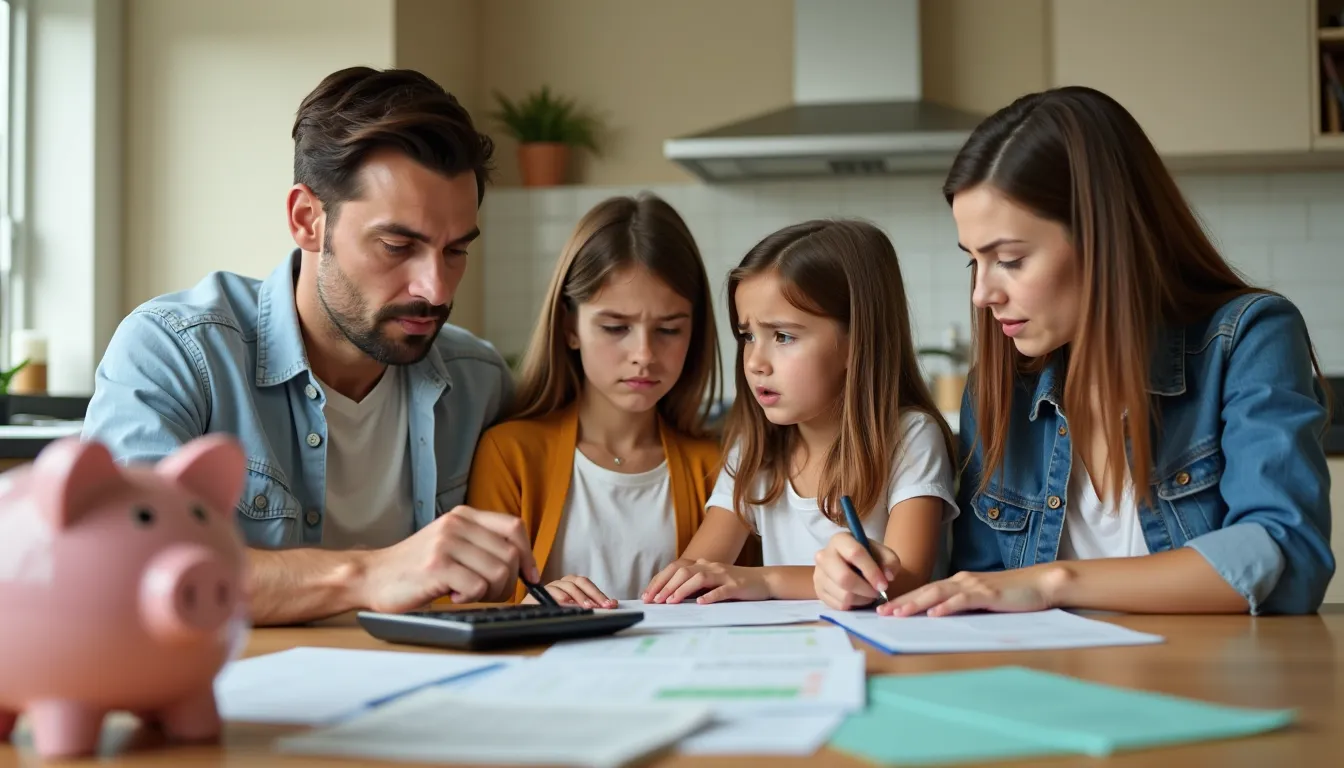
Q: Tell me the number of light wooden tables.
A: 1